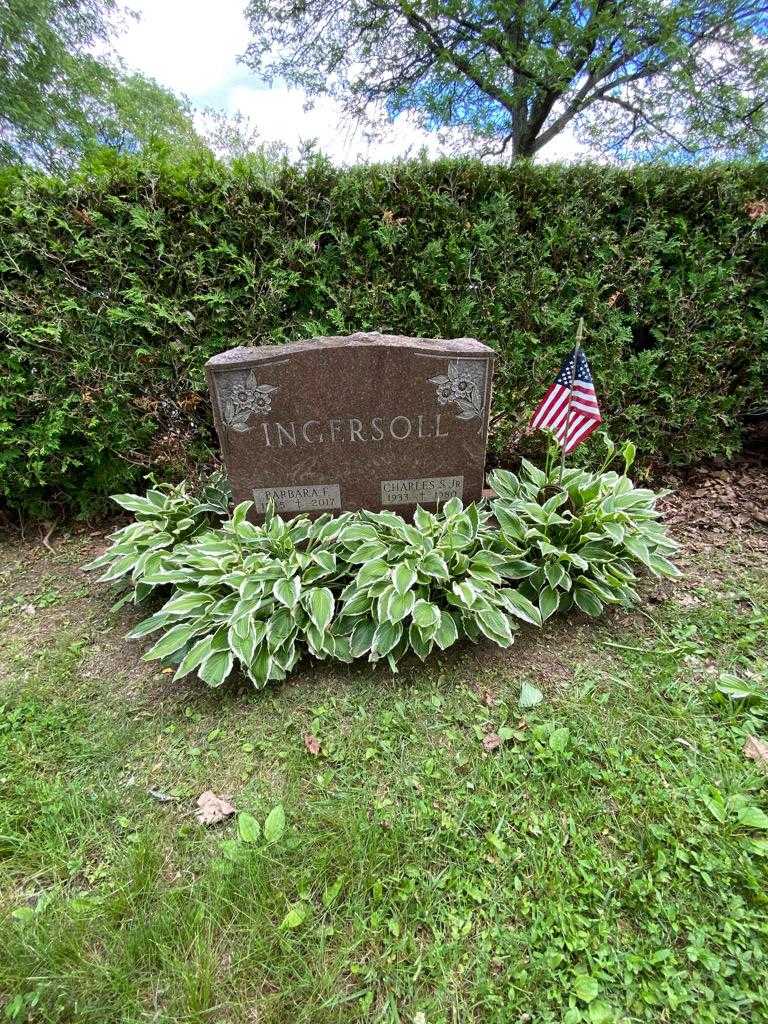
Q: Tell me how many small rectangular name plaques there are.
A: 2